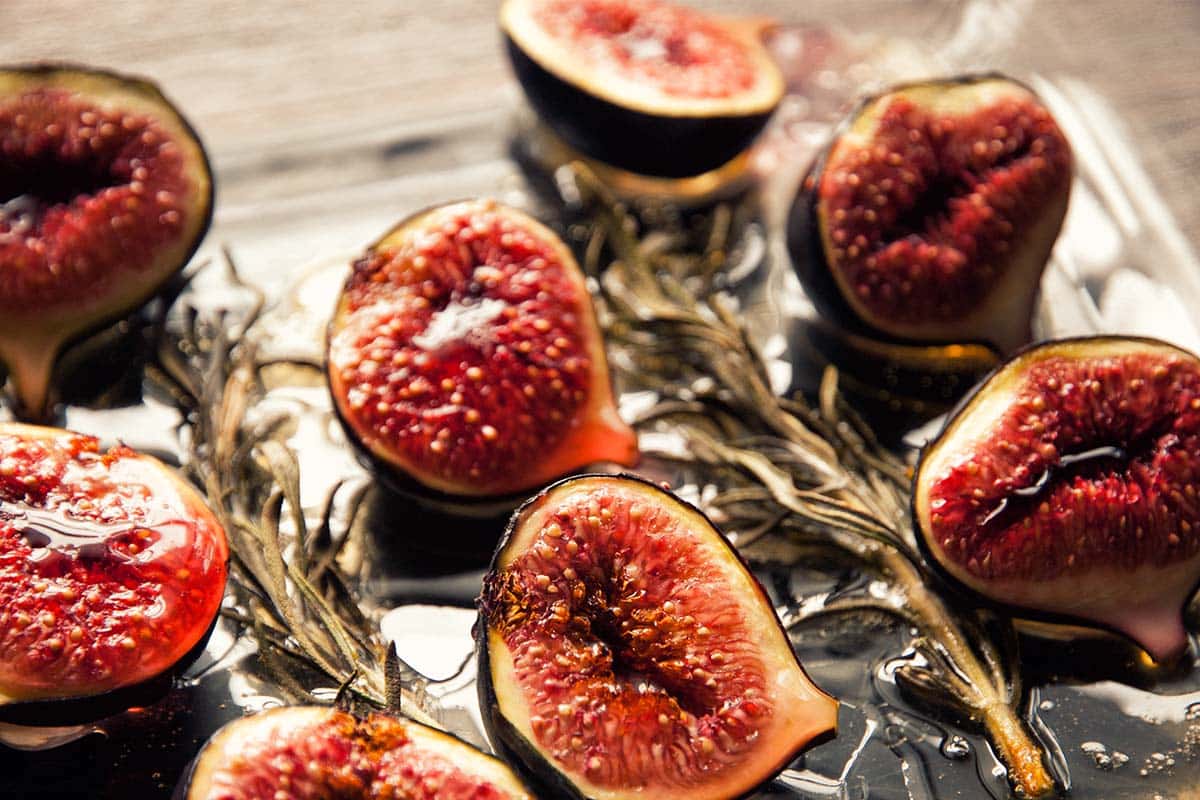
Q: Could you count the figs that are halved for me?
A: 8